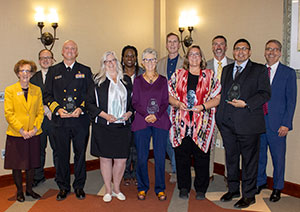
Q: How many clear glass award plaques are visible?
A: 5